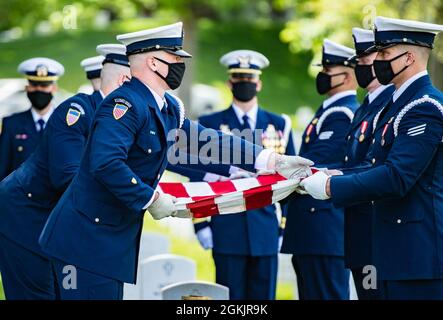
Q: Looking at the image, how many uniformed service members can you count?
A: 8